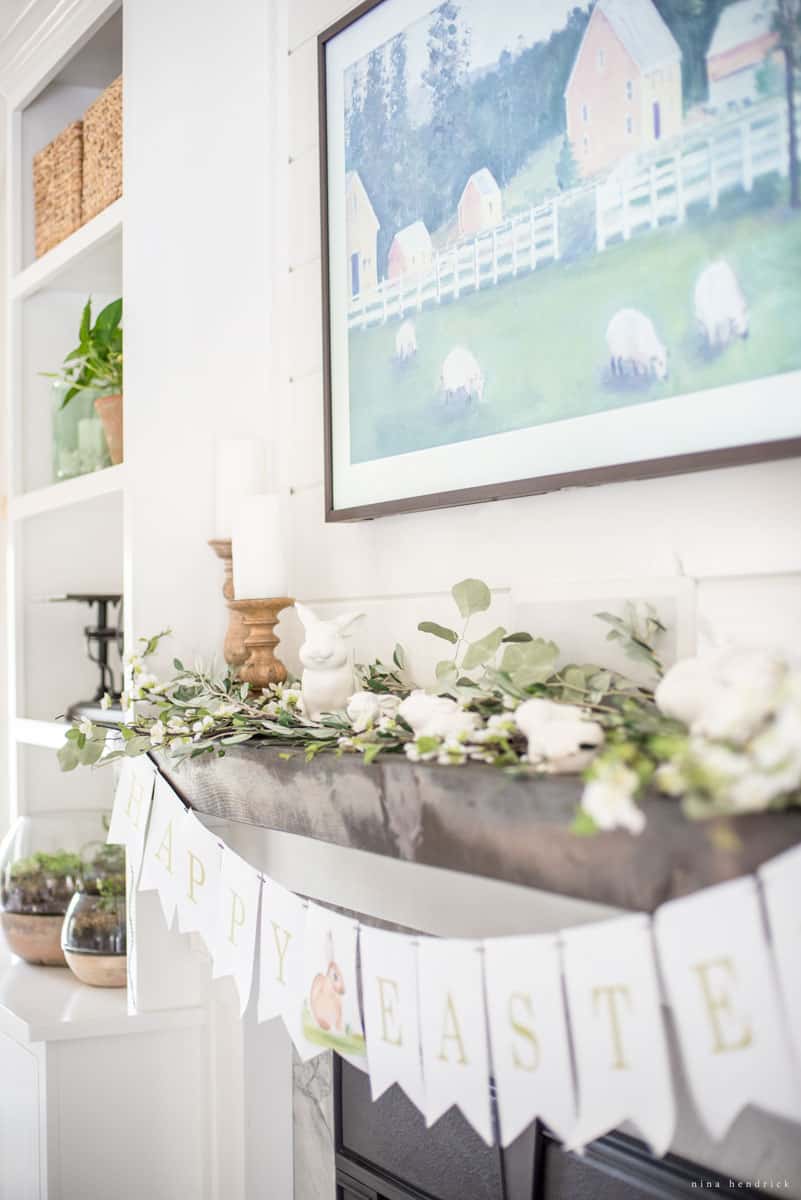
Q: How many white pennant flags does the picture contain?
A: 12